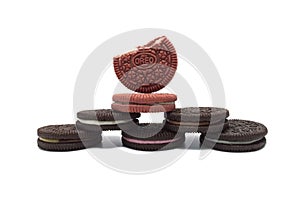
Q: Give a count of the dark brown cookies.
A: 5